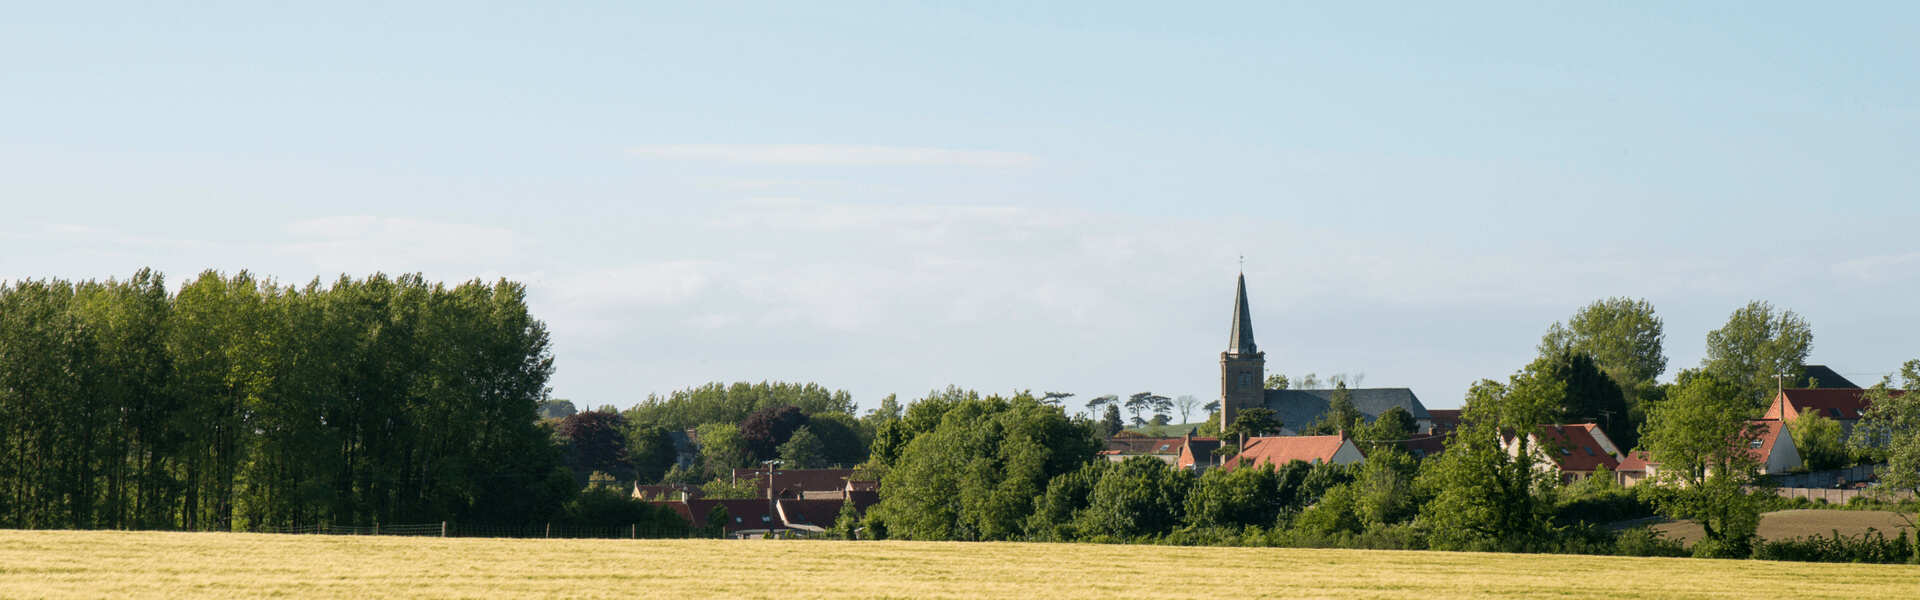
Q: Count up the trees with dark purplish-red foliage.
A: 2